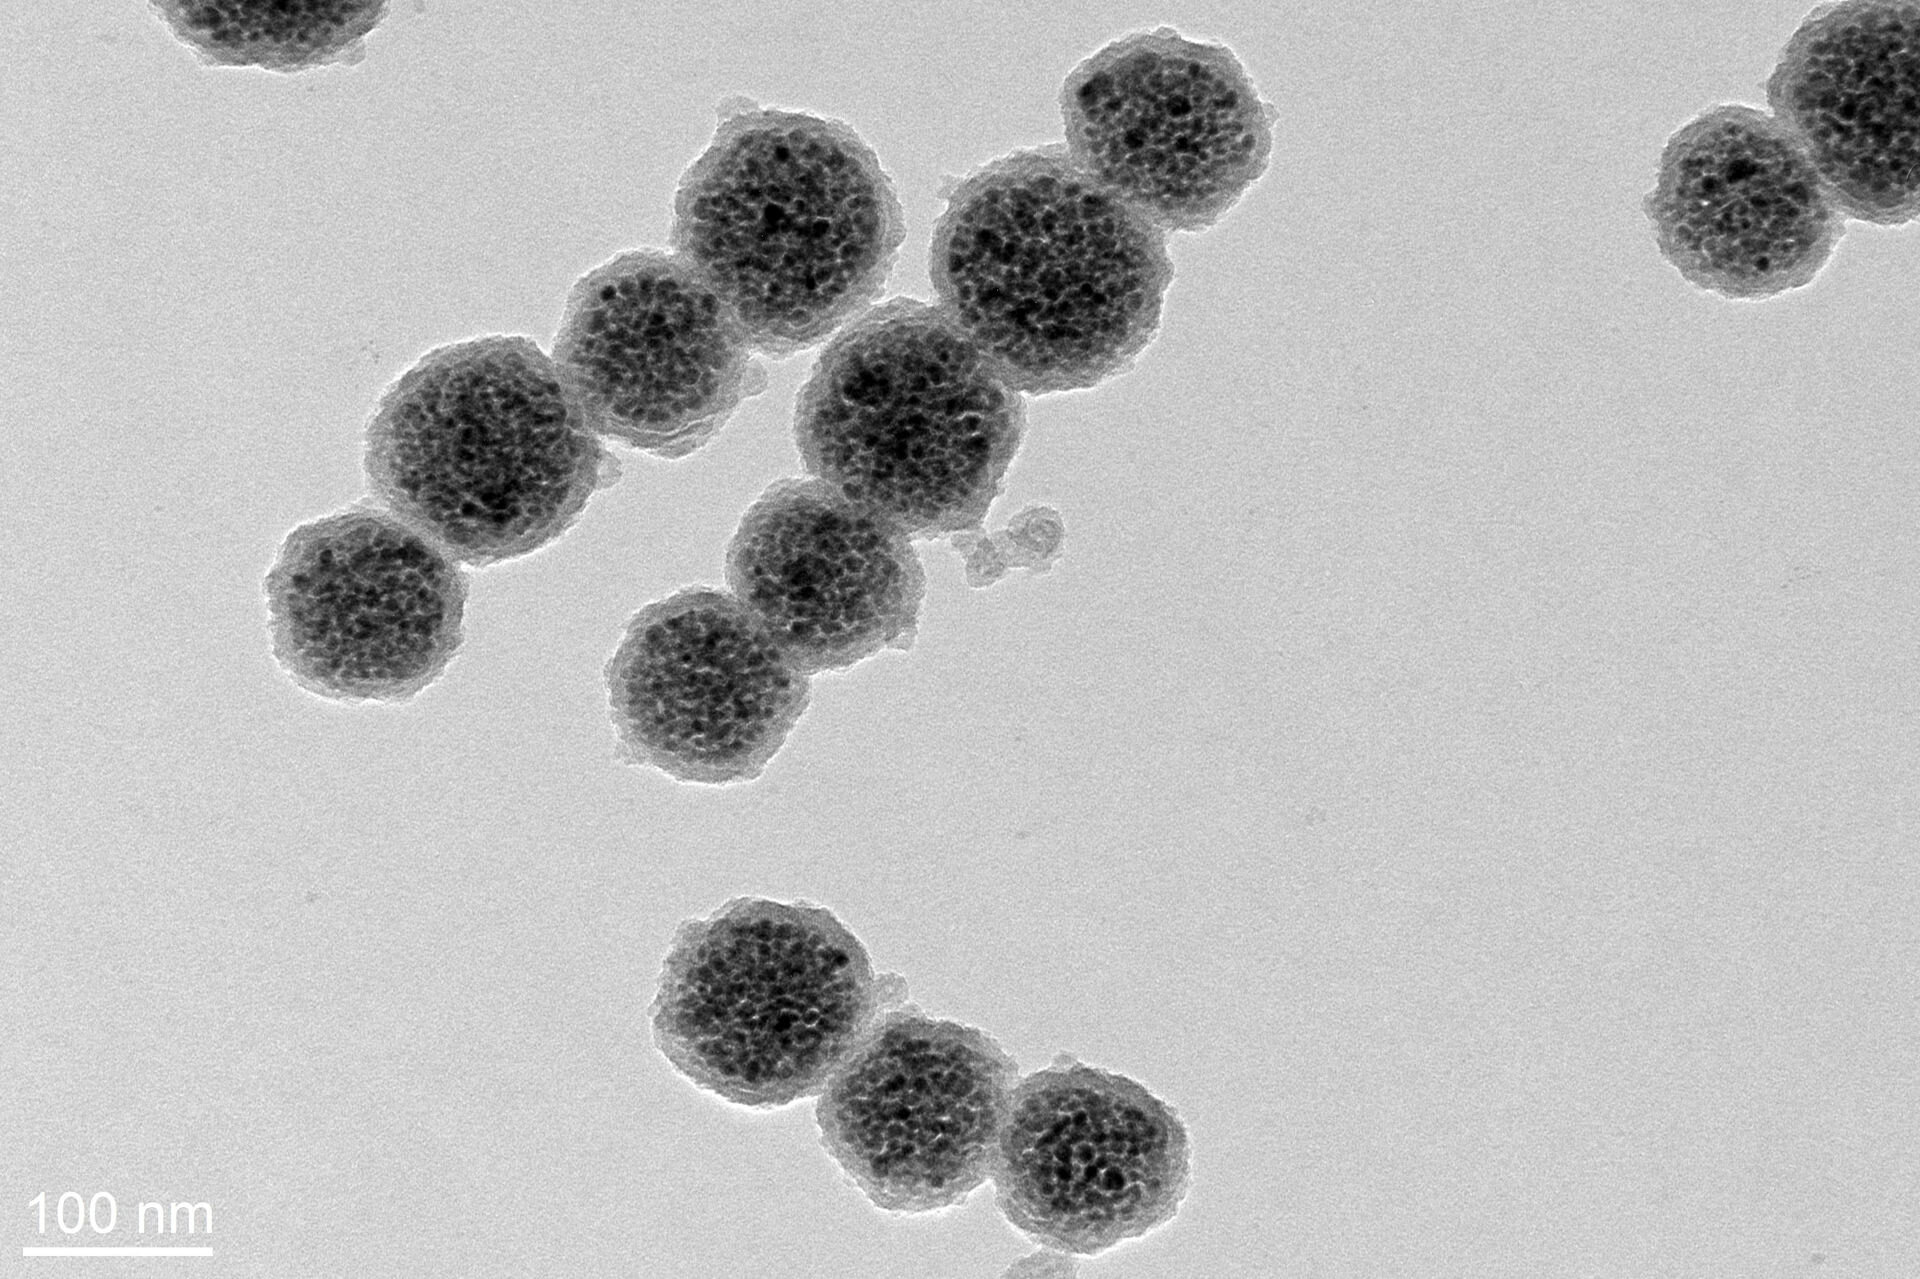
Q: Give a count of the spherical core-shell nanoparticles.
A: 15